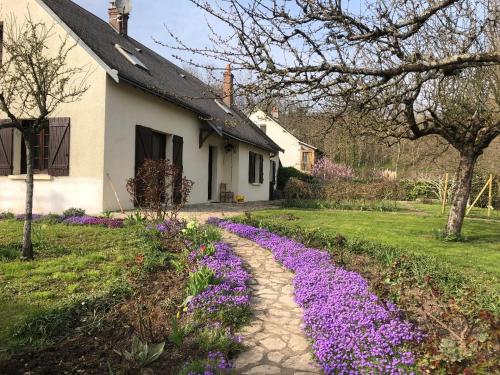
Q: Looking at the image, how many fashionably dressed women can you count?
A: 0